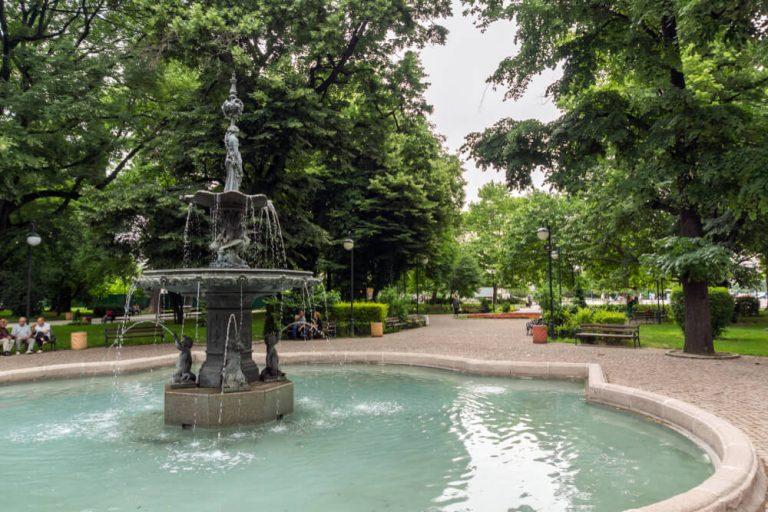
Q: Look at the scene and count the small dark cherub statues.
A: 3